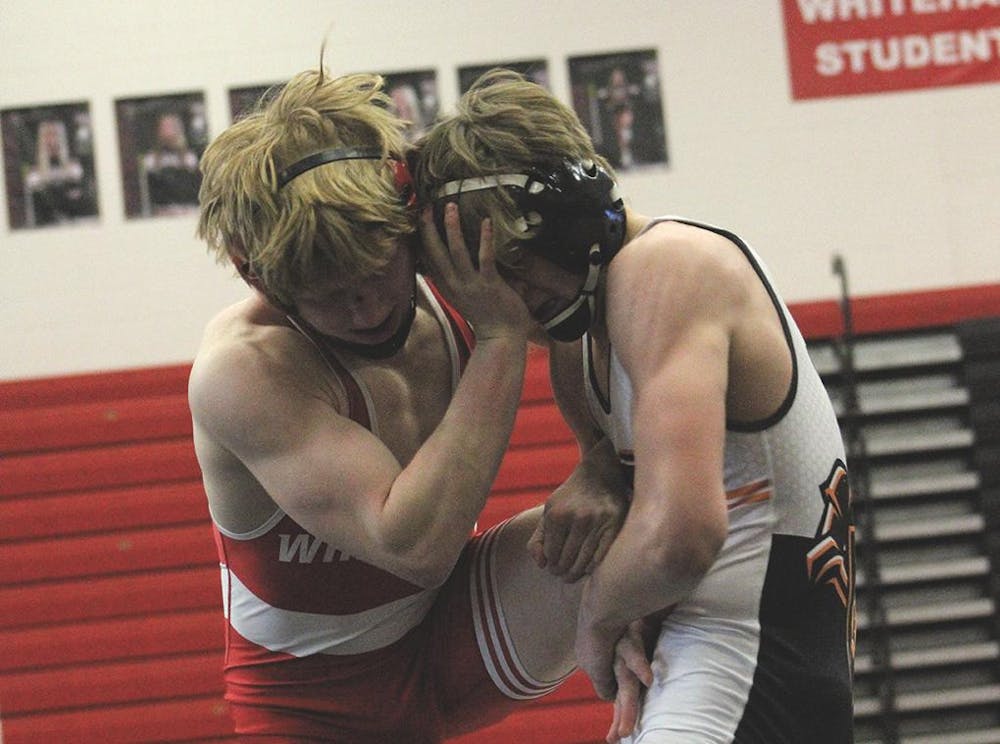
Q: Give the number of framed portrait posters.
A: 6